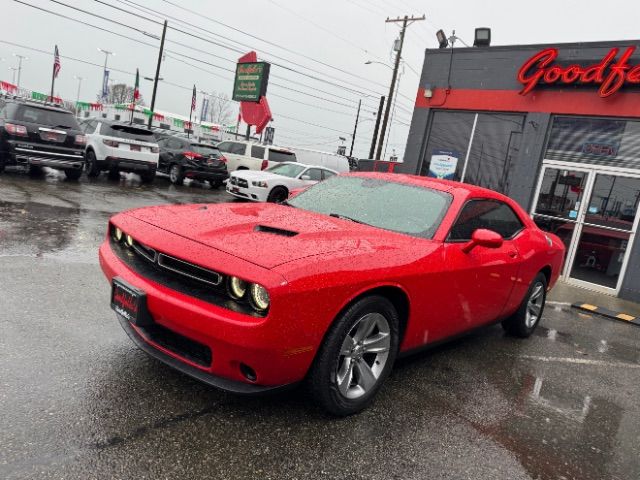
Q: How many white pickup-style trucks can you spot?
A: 0